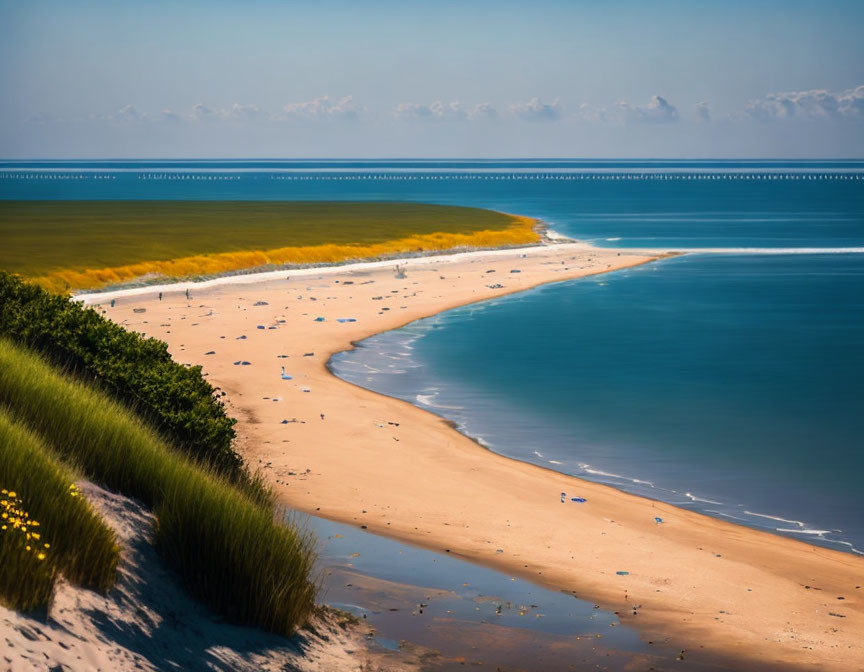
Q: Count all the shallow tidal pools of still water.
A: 1